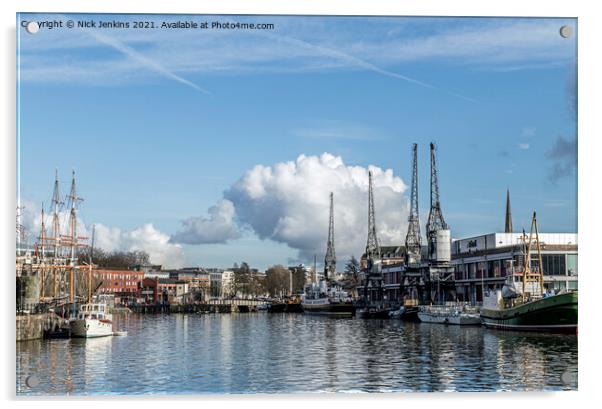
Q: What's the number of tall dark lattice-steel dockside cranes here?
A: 4